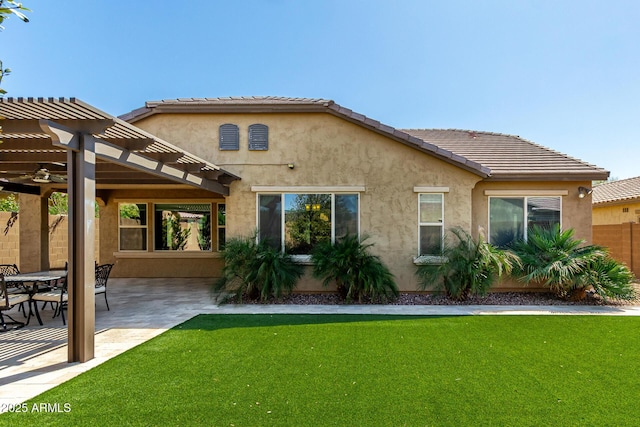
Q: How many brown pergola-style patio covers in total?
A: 1